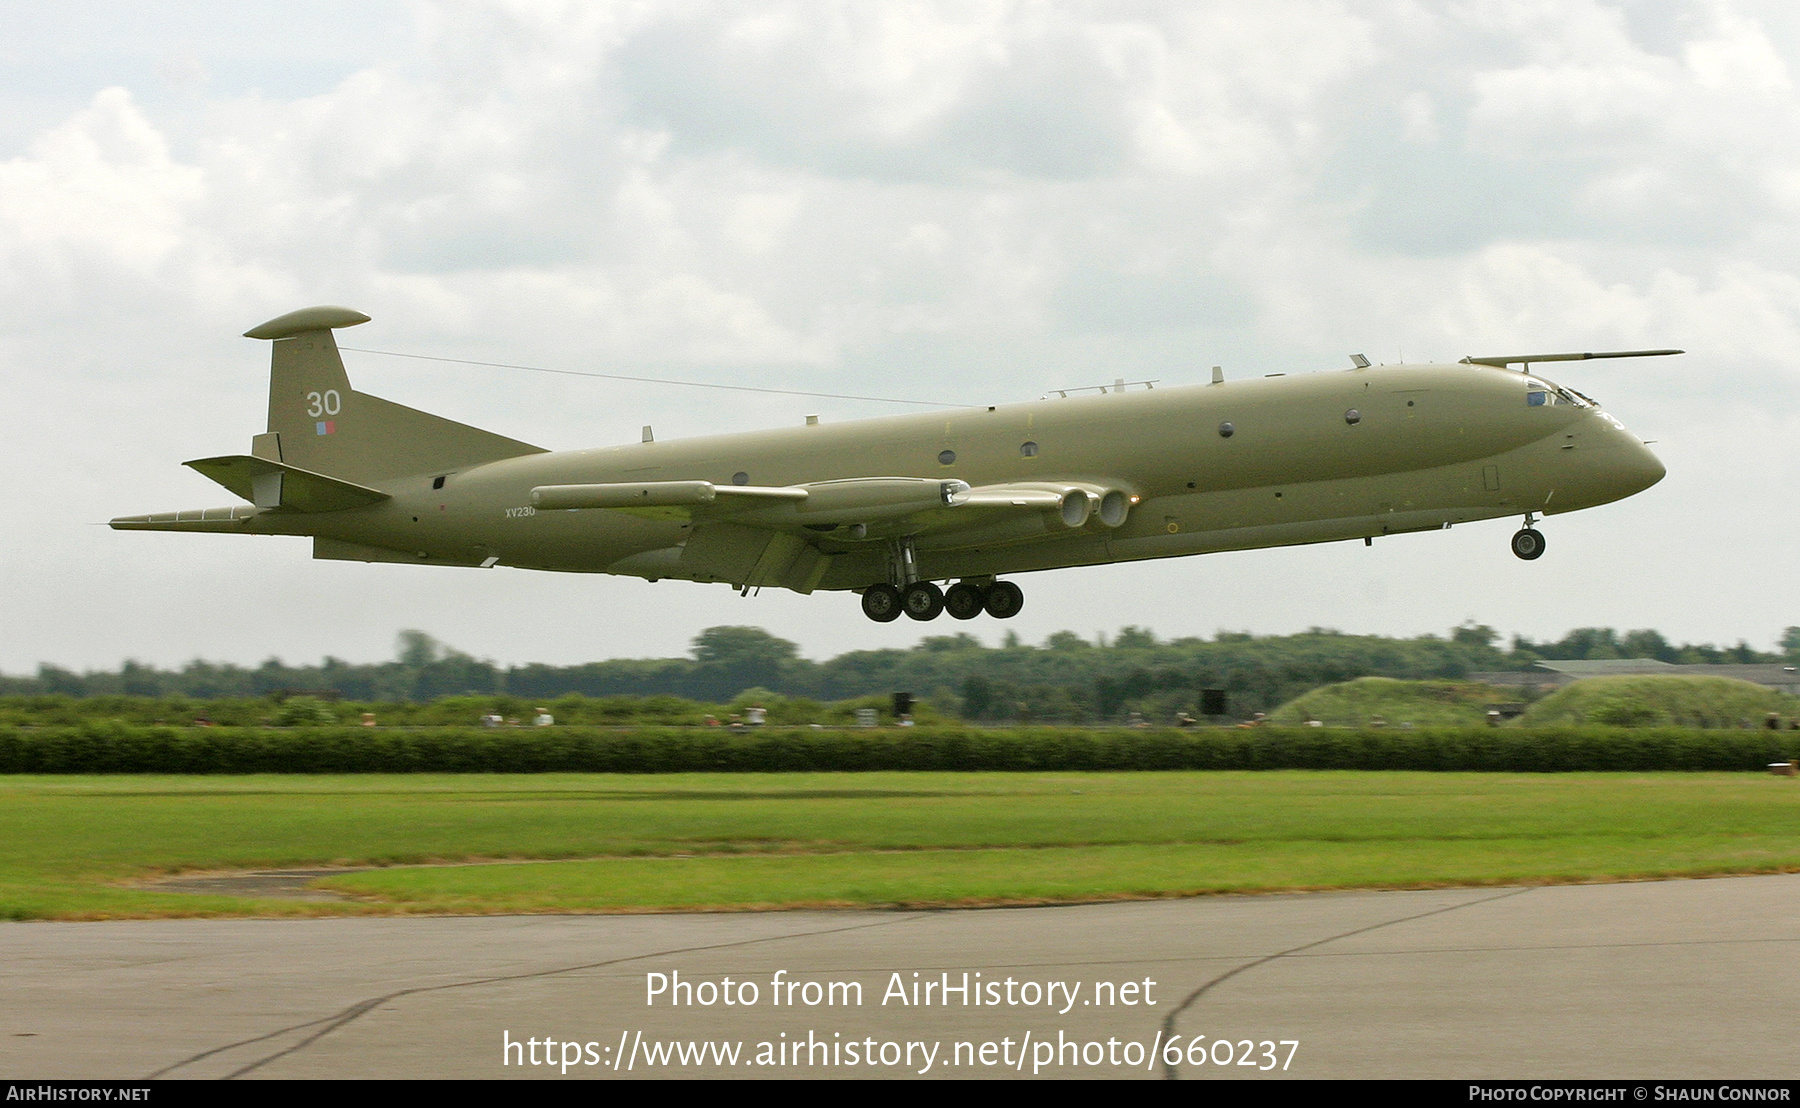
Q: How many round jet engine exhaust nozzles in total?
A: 2